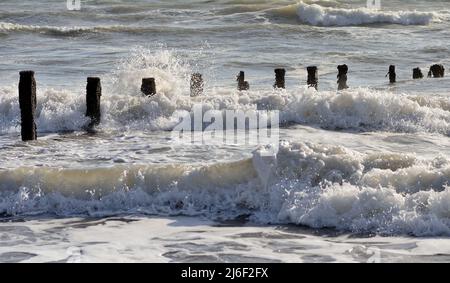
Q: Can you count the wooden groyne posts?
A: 11